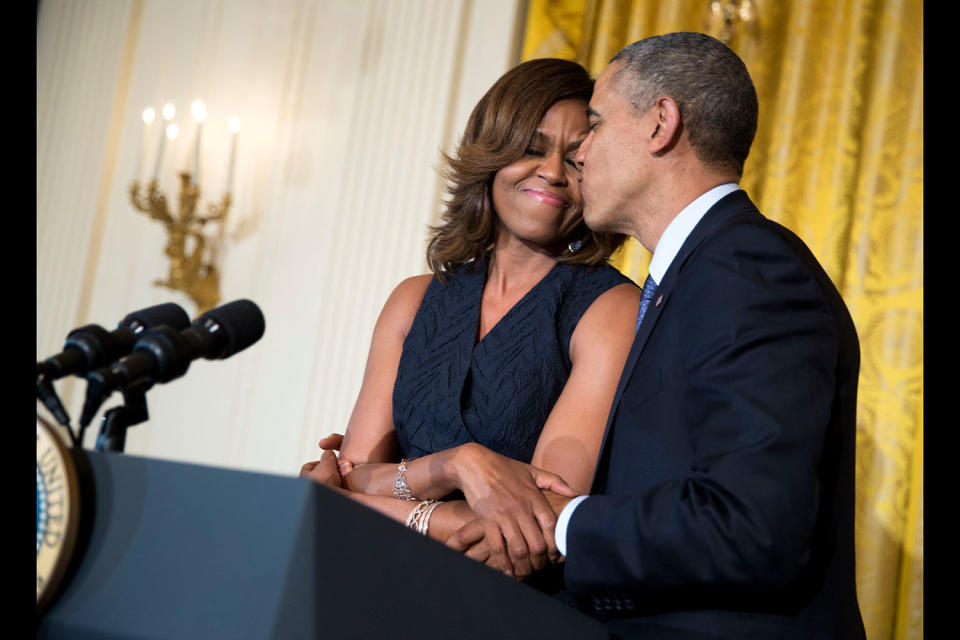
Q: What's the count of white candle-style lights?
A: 5